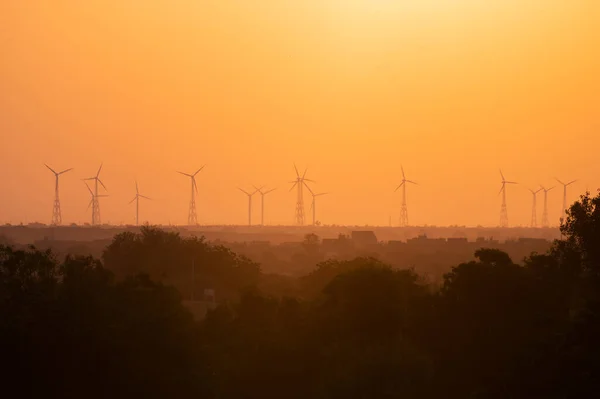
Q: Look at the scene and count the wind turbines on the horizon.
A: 15